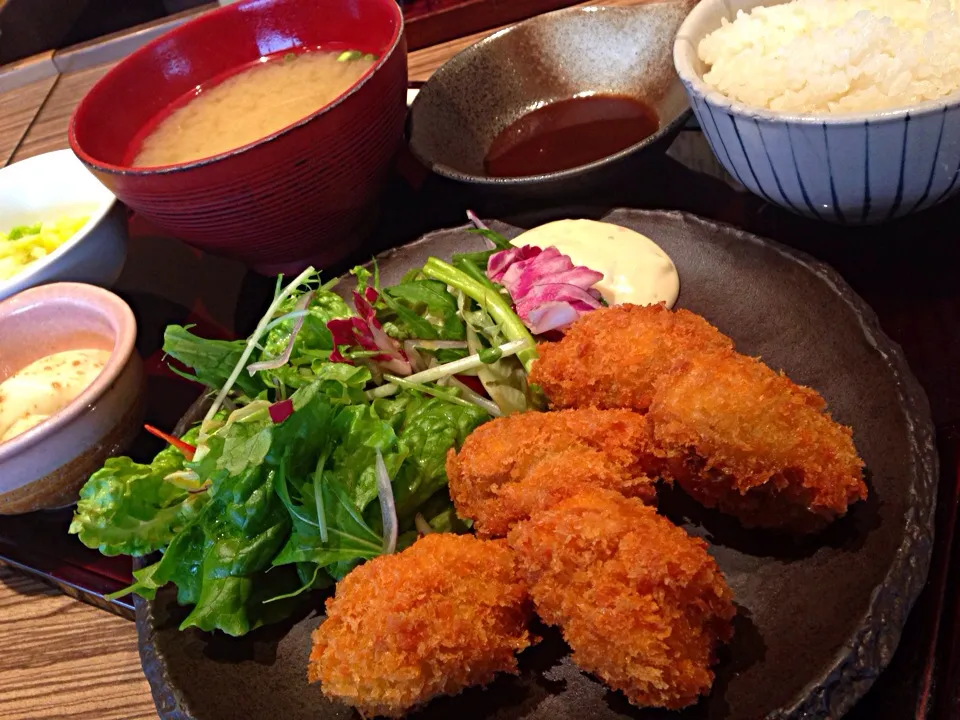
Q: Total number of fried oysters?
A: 5